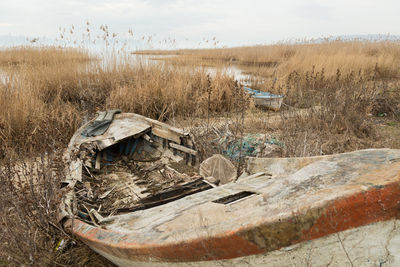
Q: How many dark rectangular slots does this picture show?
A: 1